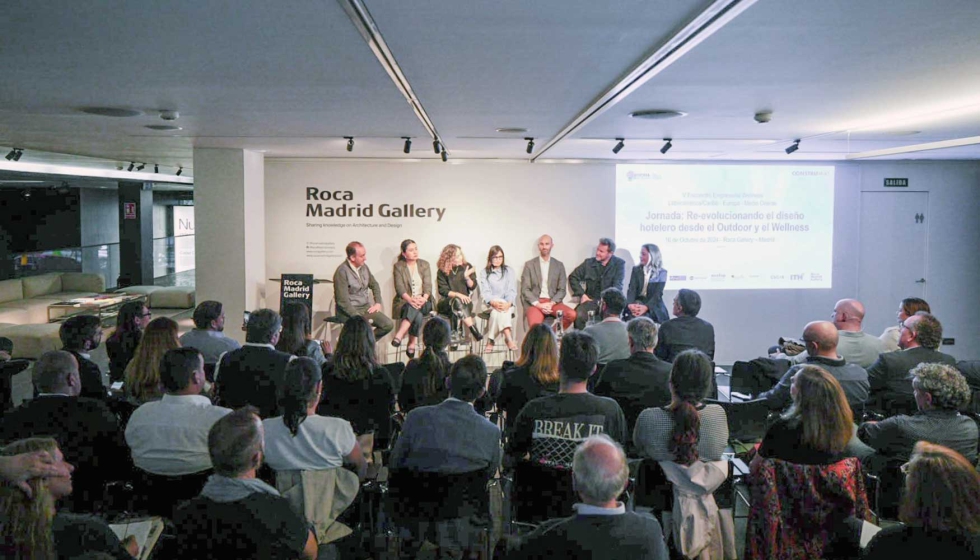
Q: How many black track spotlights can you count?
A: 14